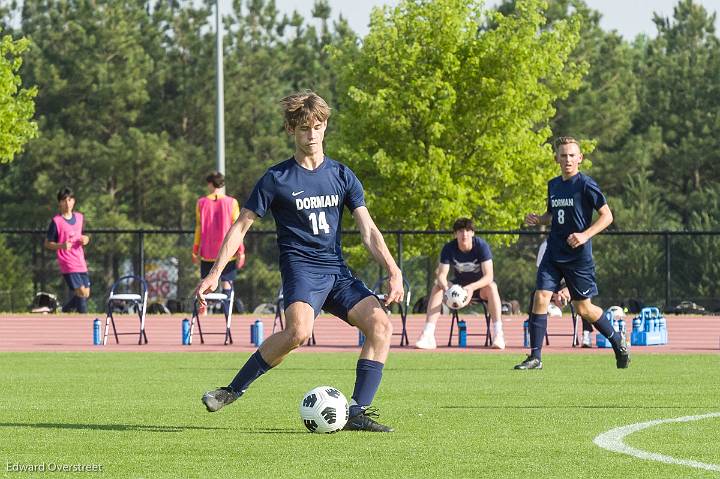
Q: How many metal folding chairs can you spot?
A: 6